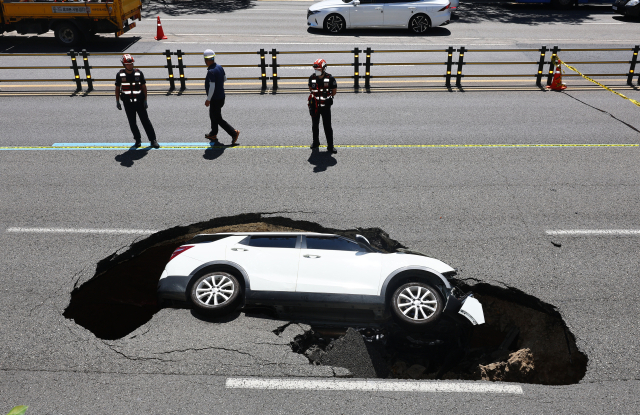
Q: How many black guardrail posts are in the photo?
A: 13